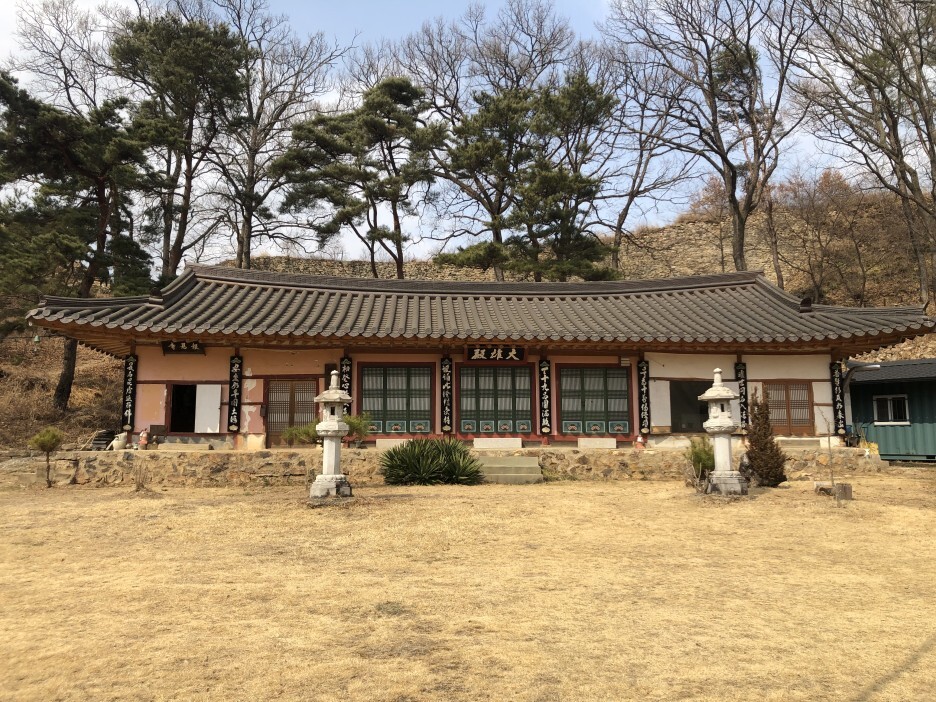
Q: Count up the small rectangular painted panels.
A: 10